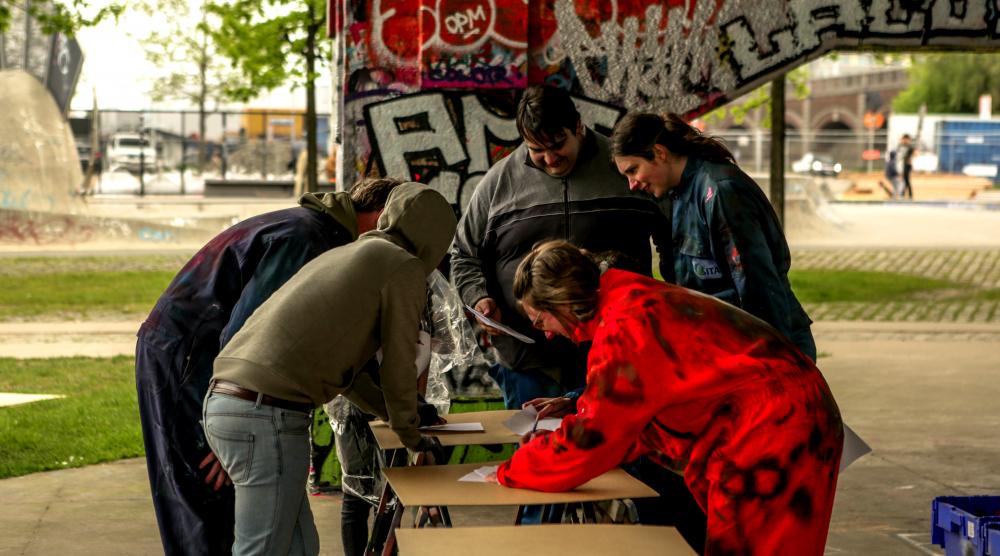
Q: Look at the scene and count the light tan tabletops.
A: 3